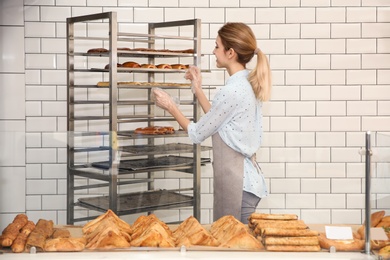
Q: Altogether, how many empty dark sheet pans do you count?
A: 3